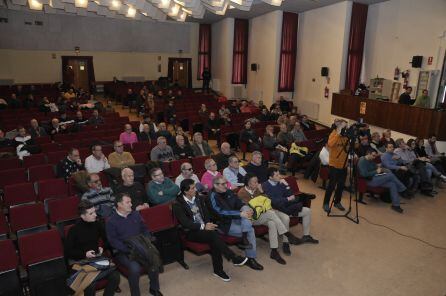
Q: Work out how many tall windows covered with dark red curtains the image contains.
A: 4